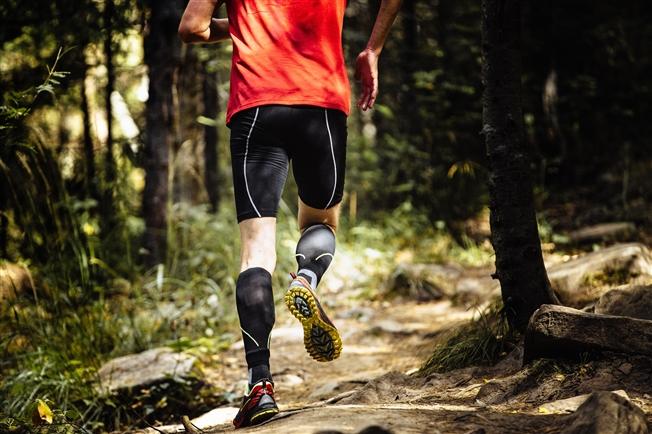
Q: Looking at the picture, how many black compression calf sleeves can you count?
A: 2